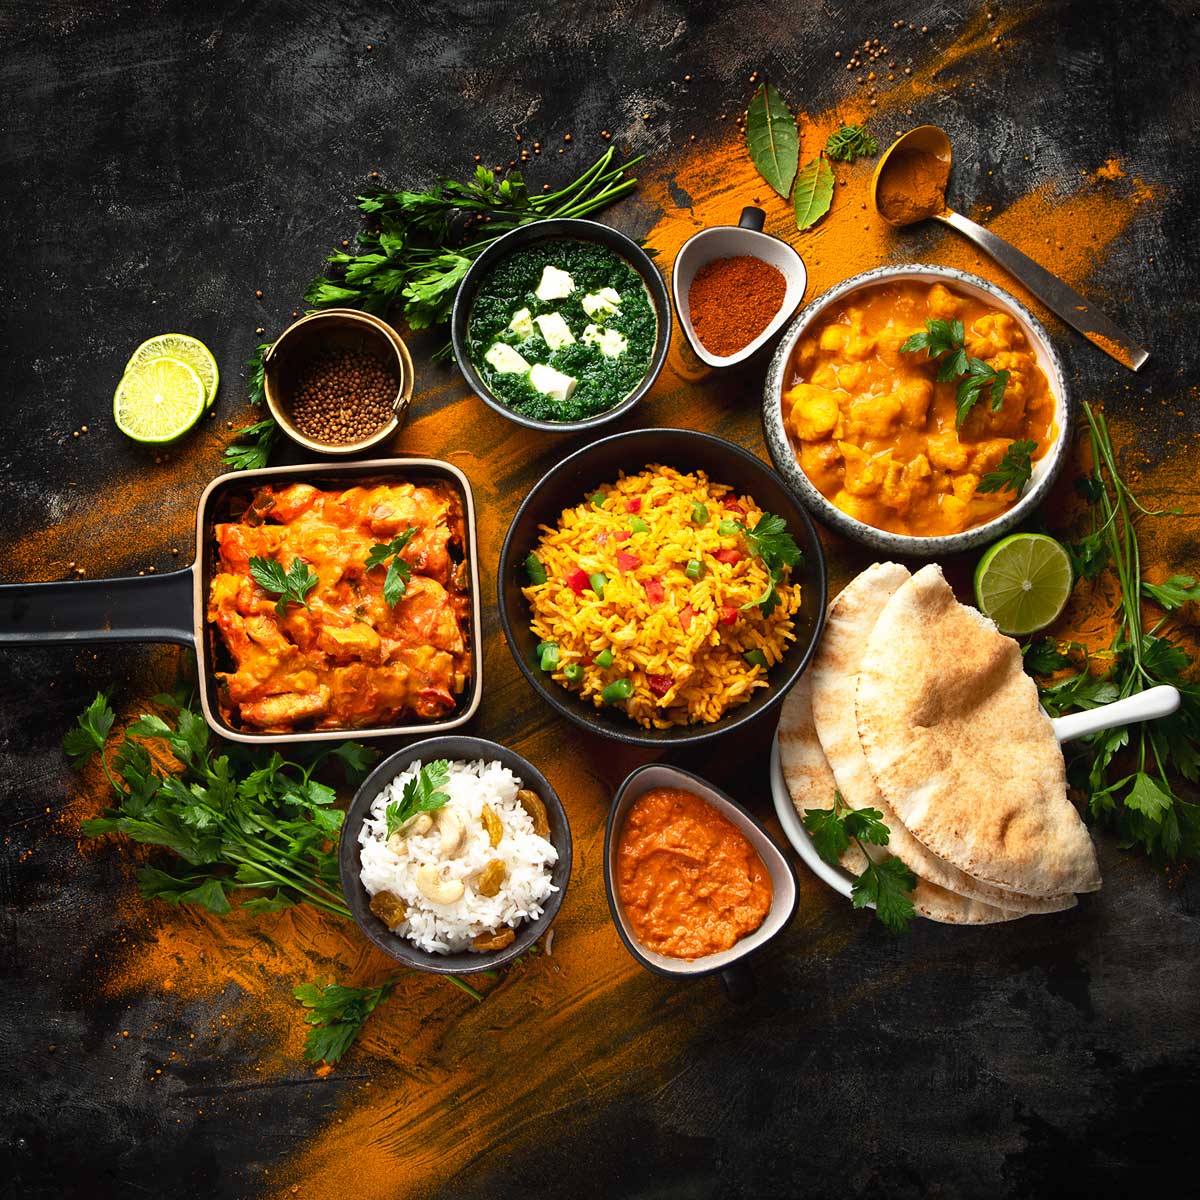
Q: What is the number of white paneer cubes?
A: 7